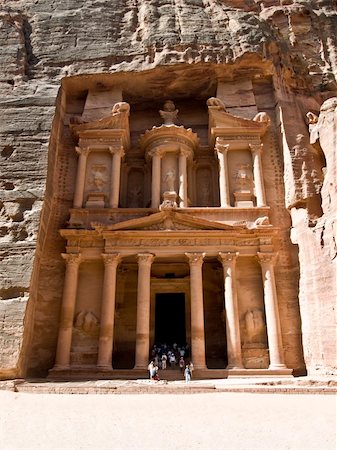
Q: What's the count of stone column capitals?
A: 12